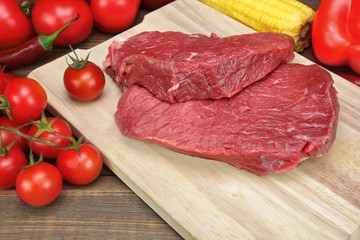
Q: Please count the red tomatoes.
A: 11